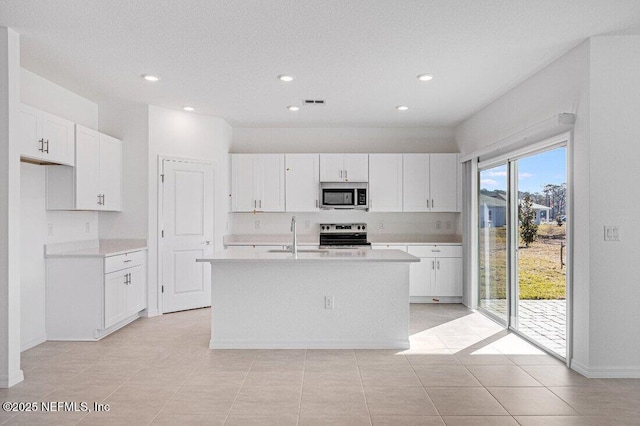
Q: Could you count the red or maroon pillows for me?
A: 0